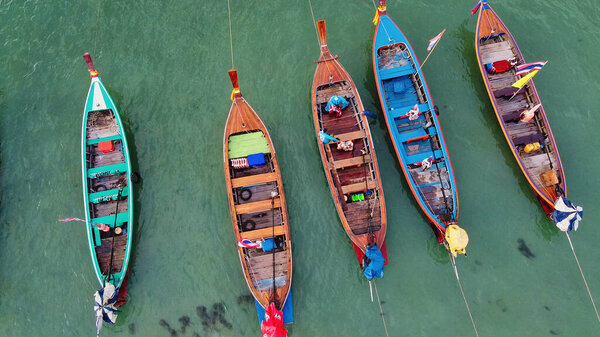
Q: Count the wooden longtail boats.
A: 5